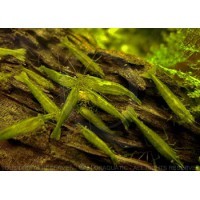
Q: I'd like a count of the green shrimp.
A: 13